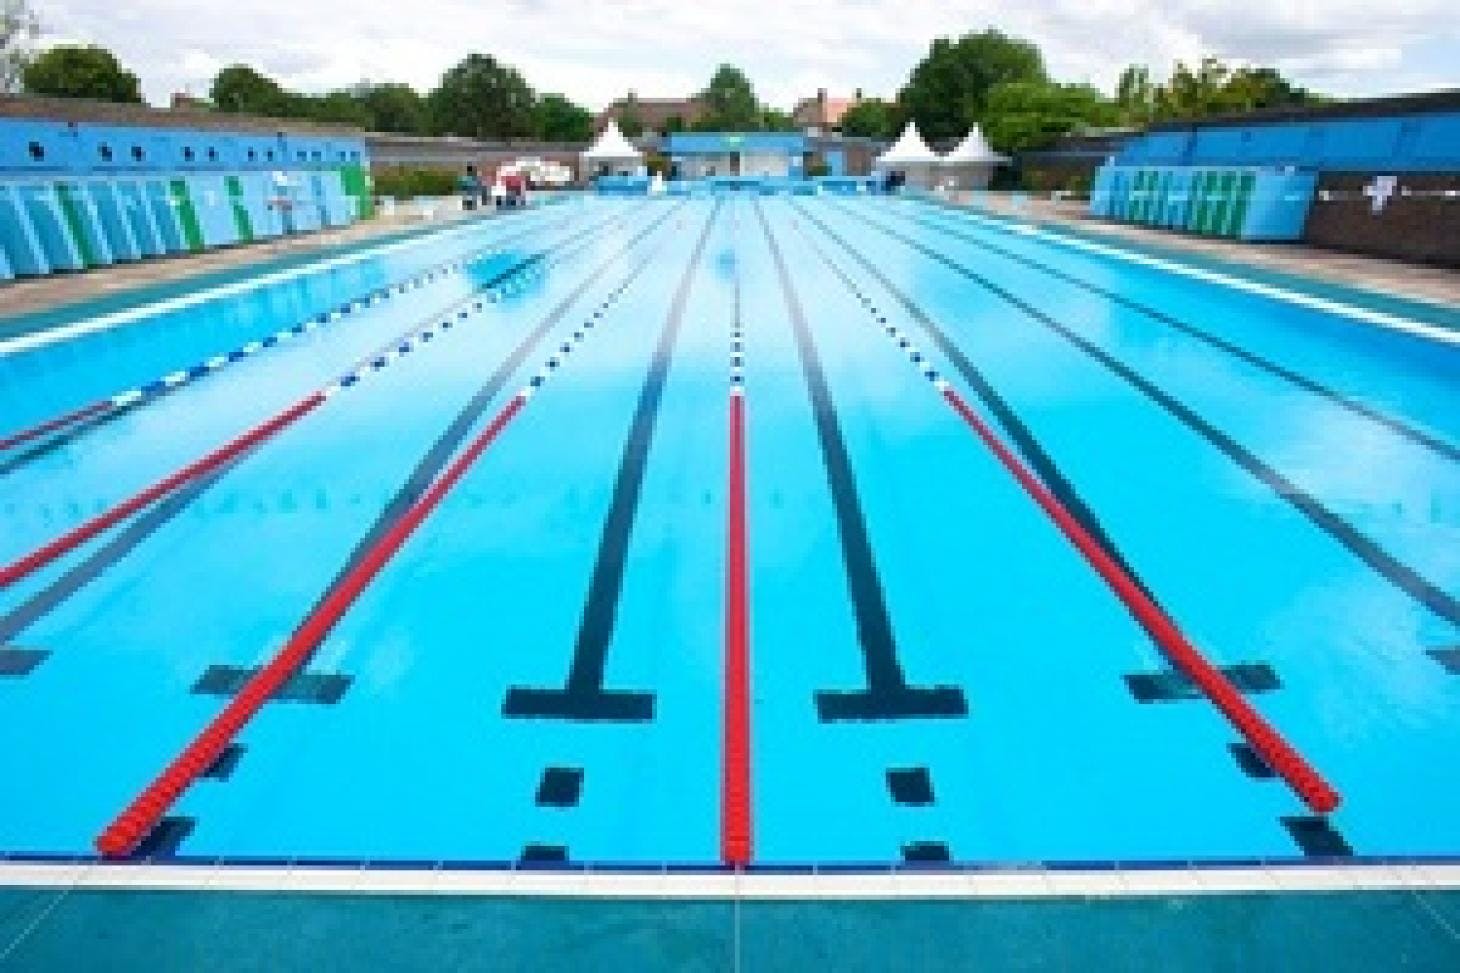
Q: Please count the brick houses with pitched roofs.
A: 2